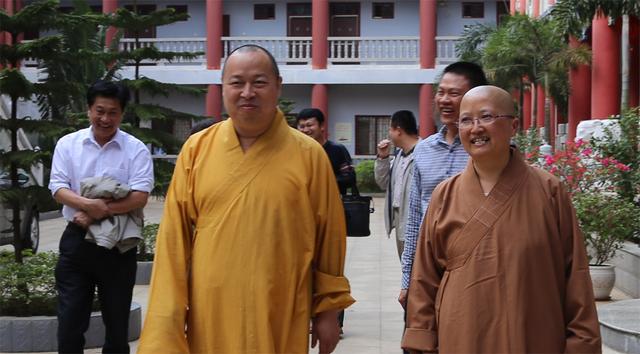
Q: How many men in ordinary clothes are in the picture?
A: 4